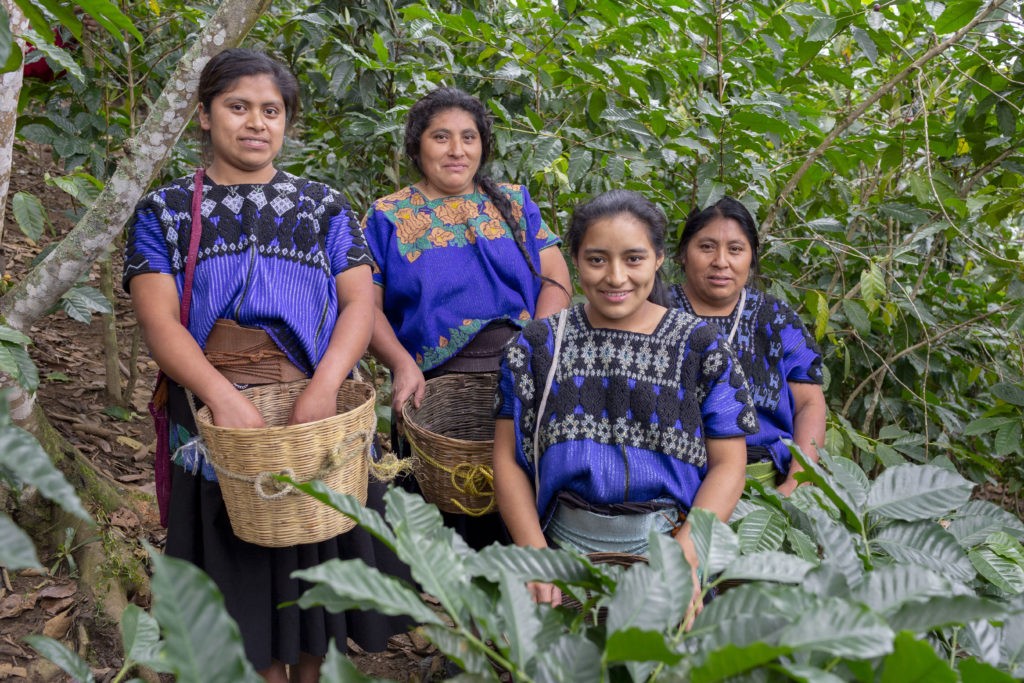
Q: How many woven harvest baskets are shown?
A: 3